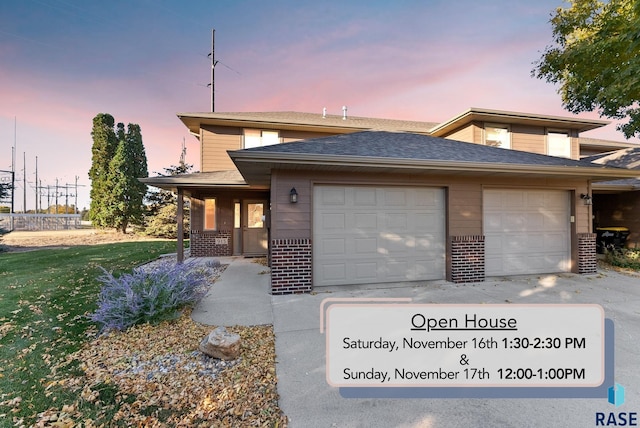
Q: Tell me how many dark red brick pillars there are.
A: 3